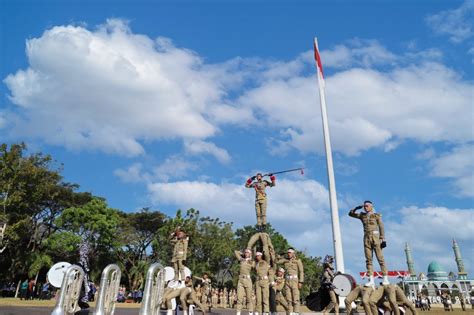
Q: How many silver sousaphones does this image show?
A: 3